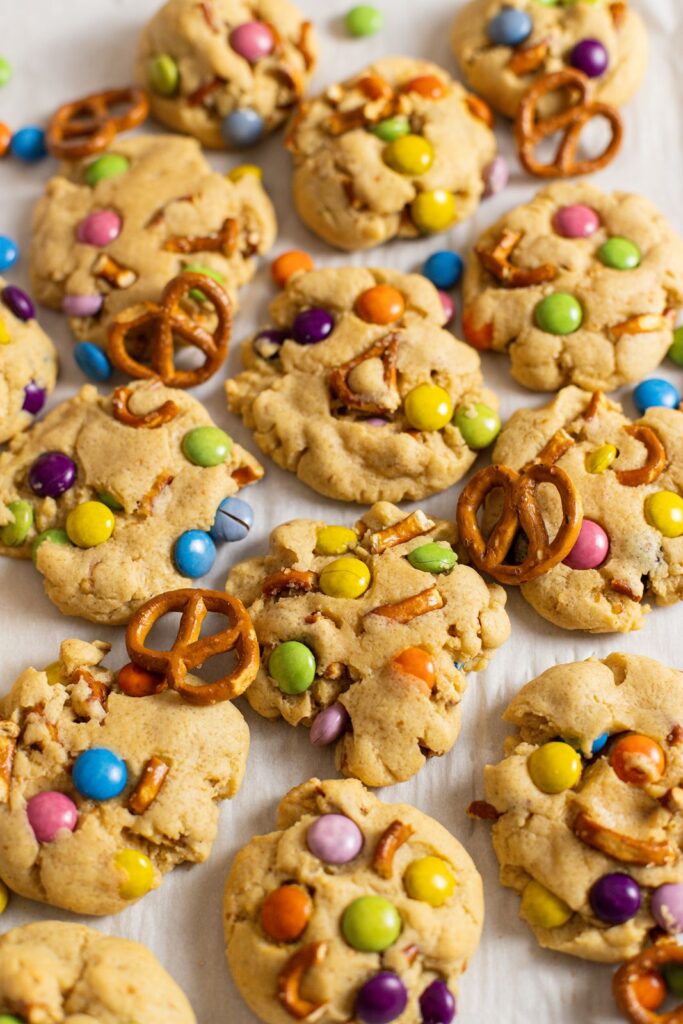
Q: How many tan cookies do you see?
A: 14